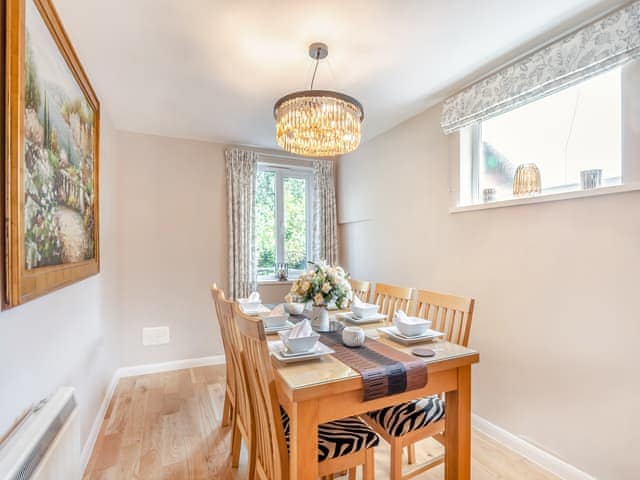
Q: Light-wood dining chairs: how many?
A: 6